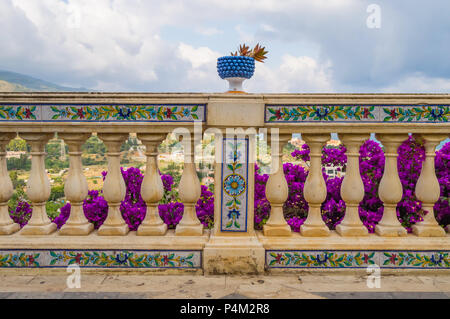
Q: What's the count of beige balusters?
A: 11